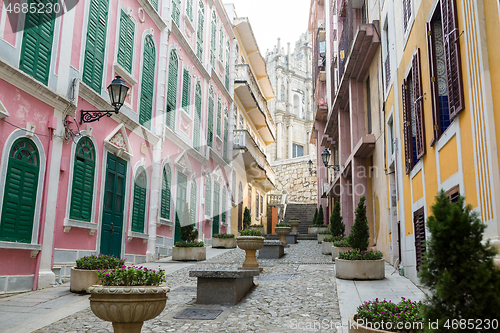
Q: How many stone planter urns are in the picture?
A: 4